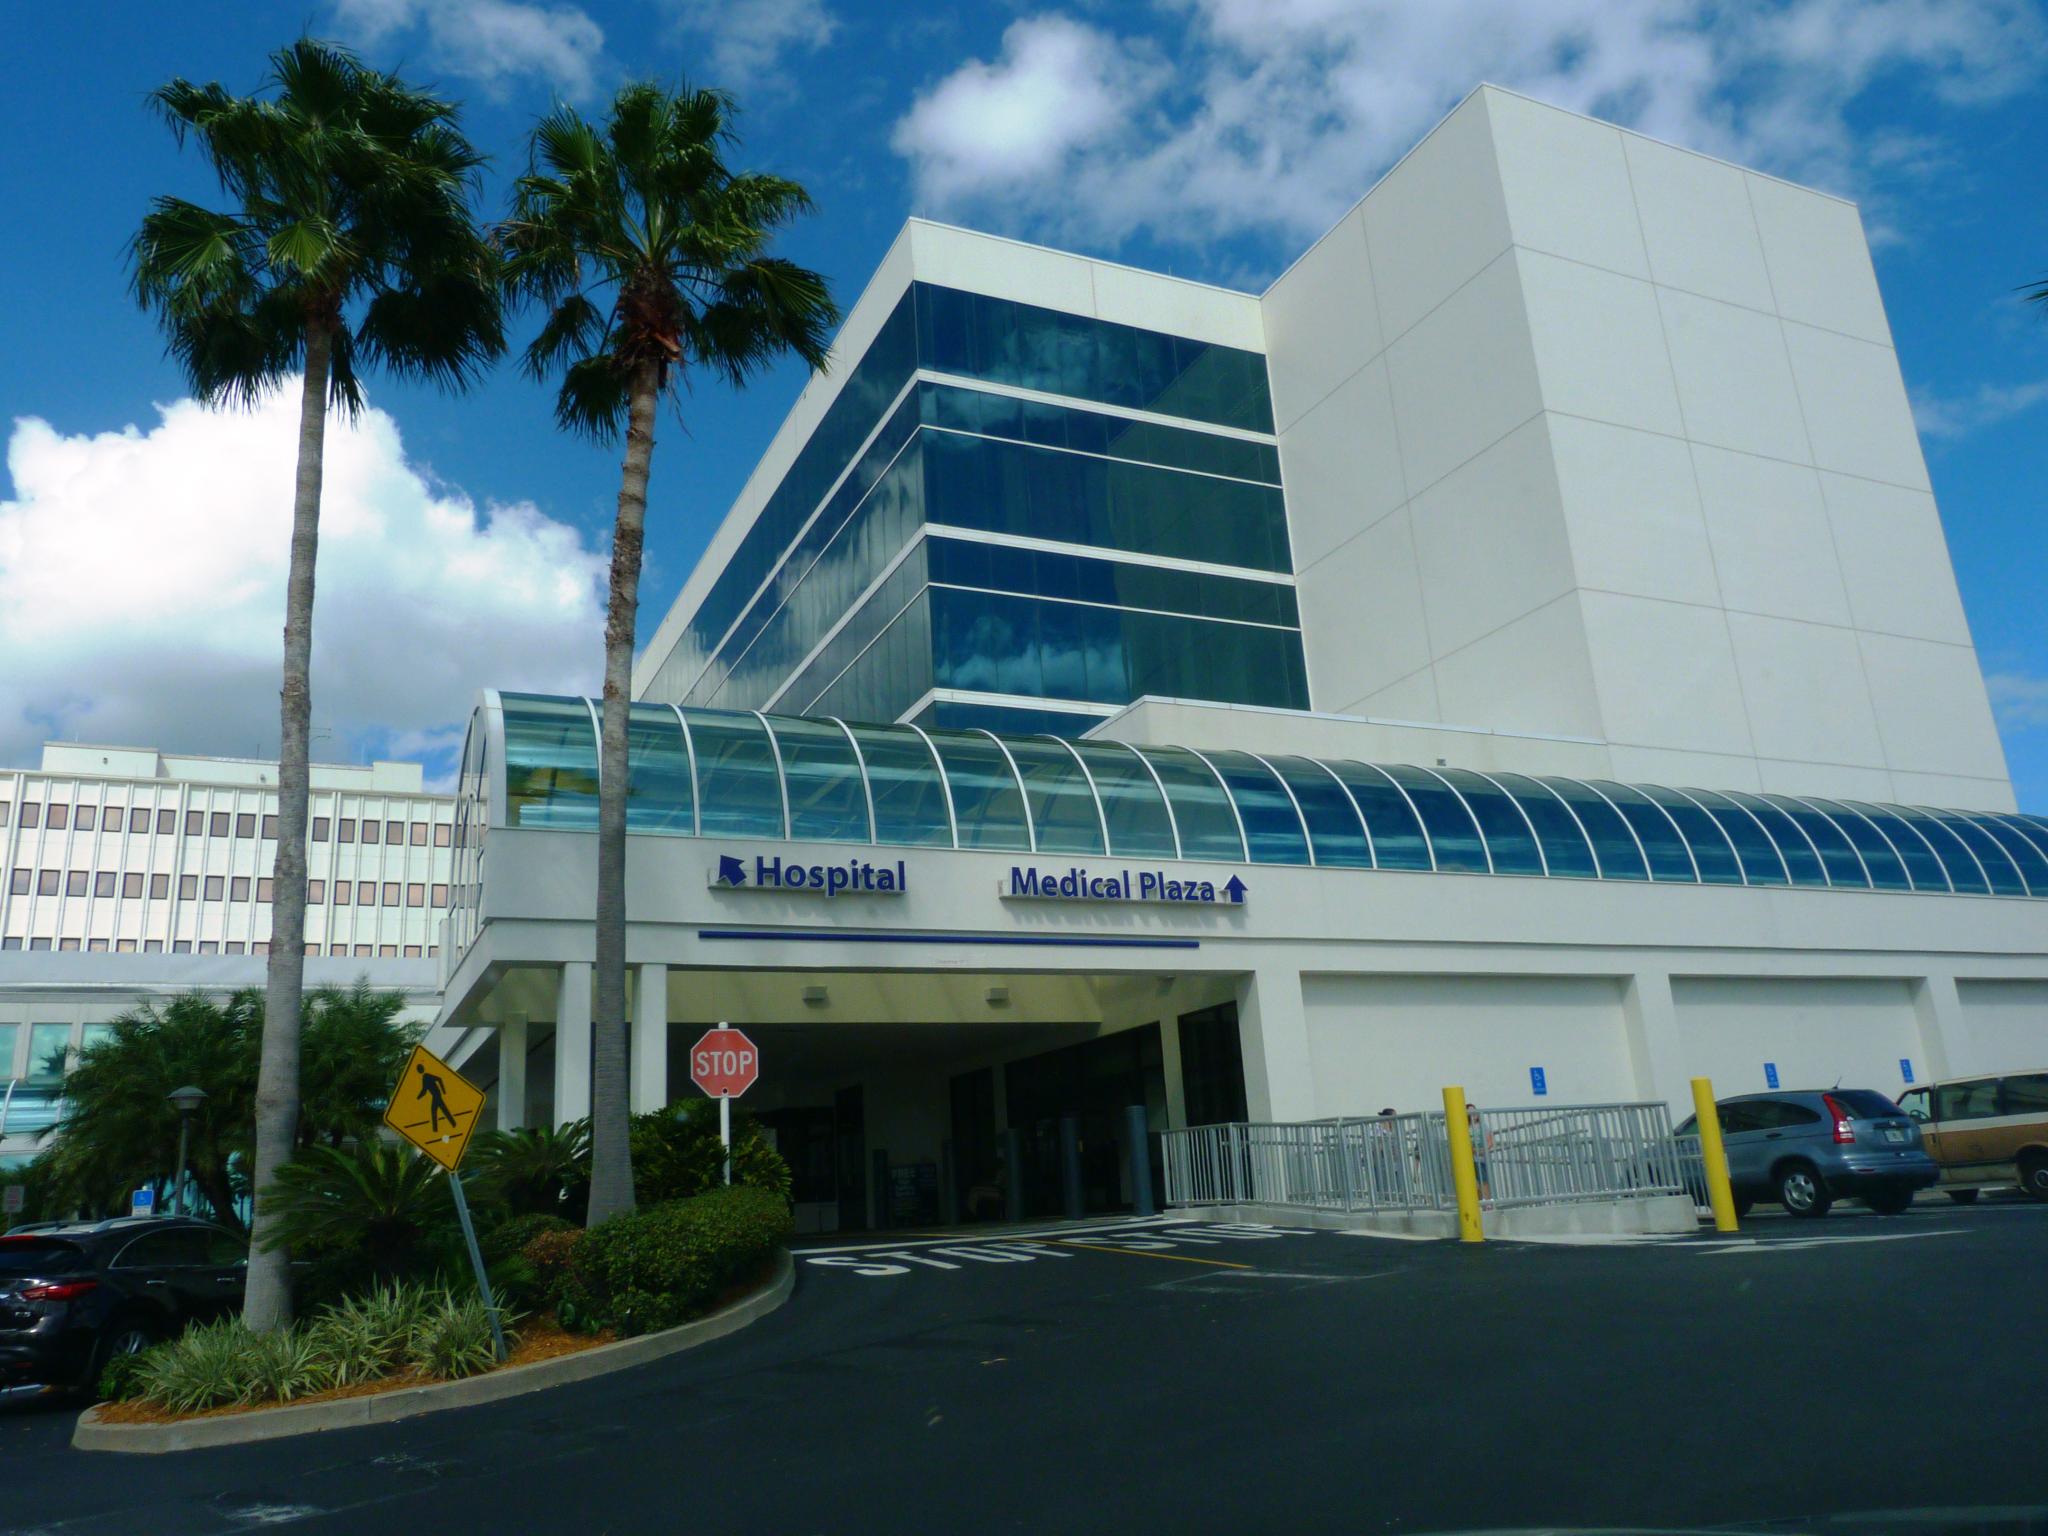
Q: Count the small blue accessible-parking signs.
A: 4